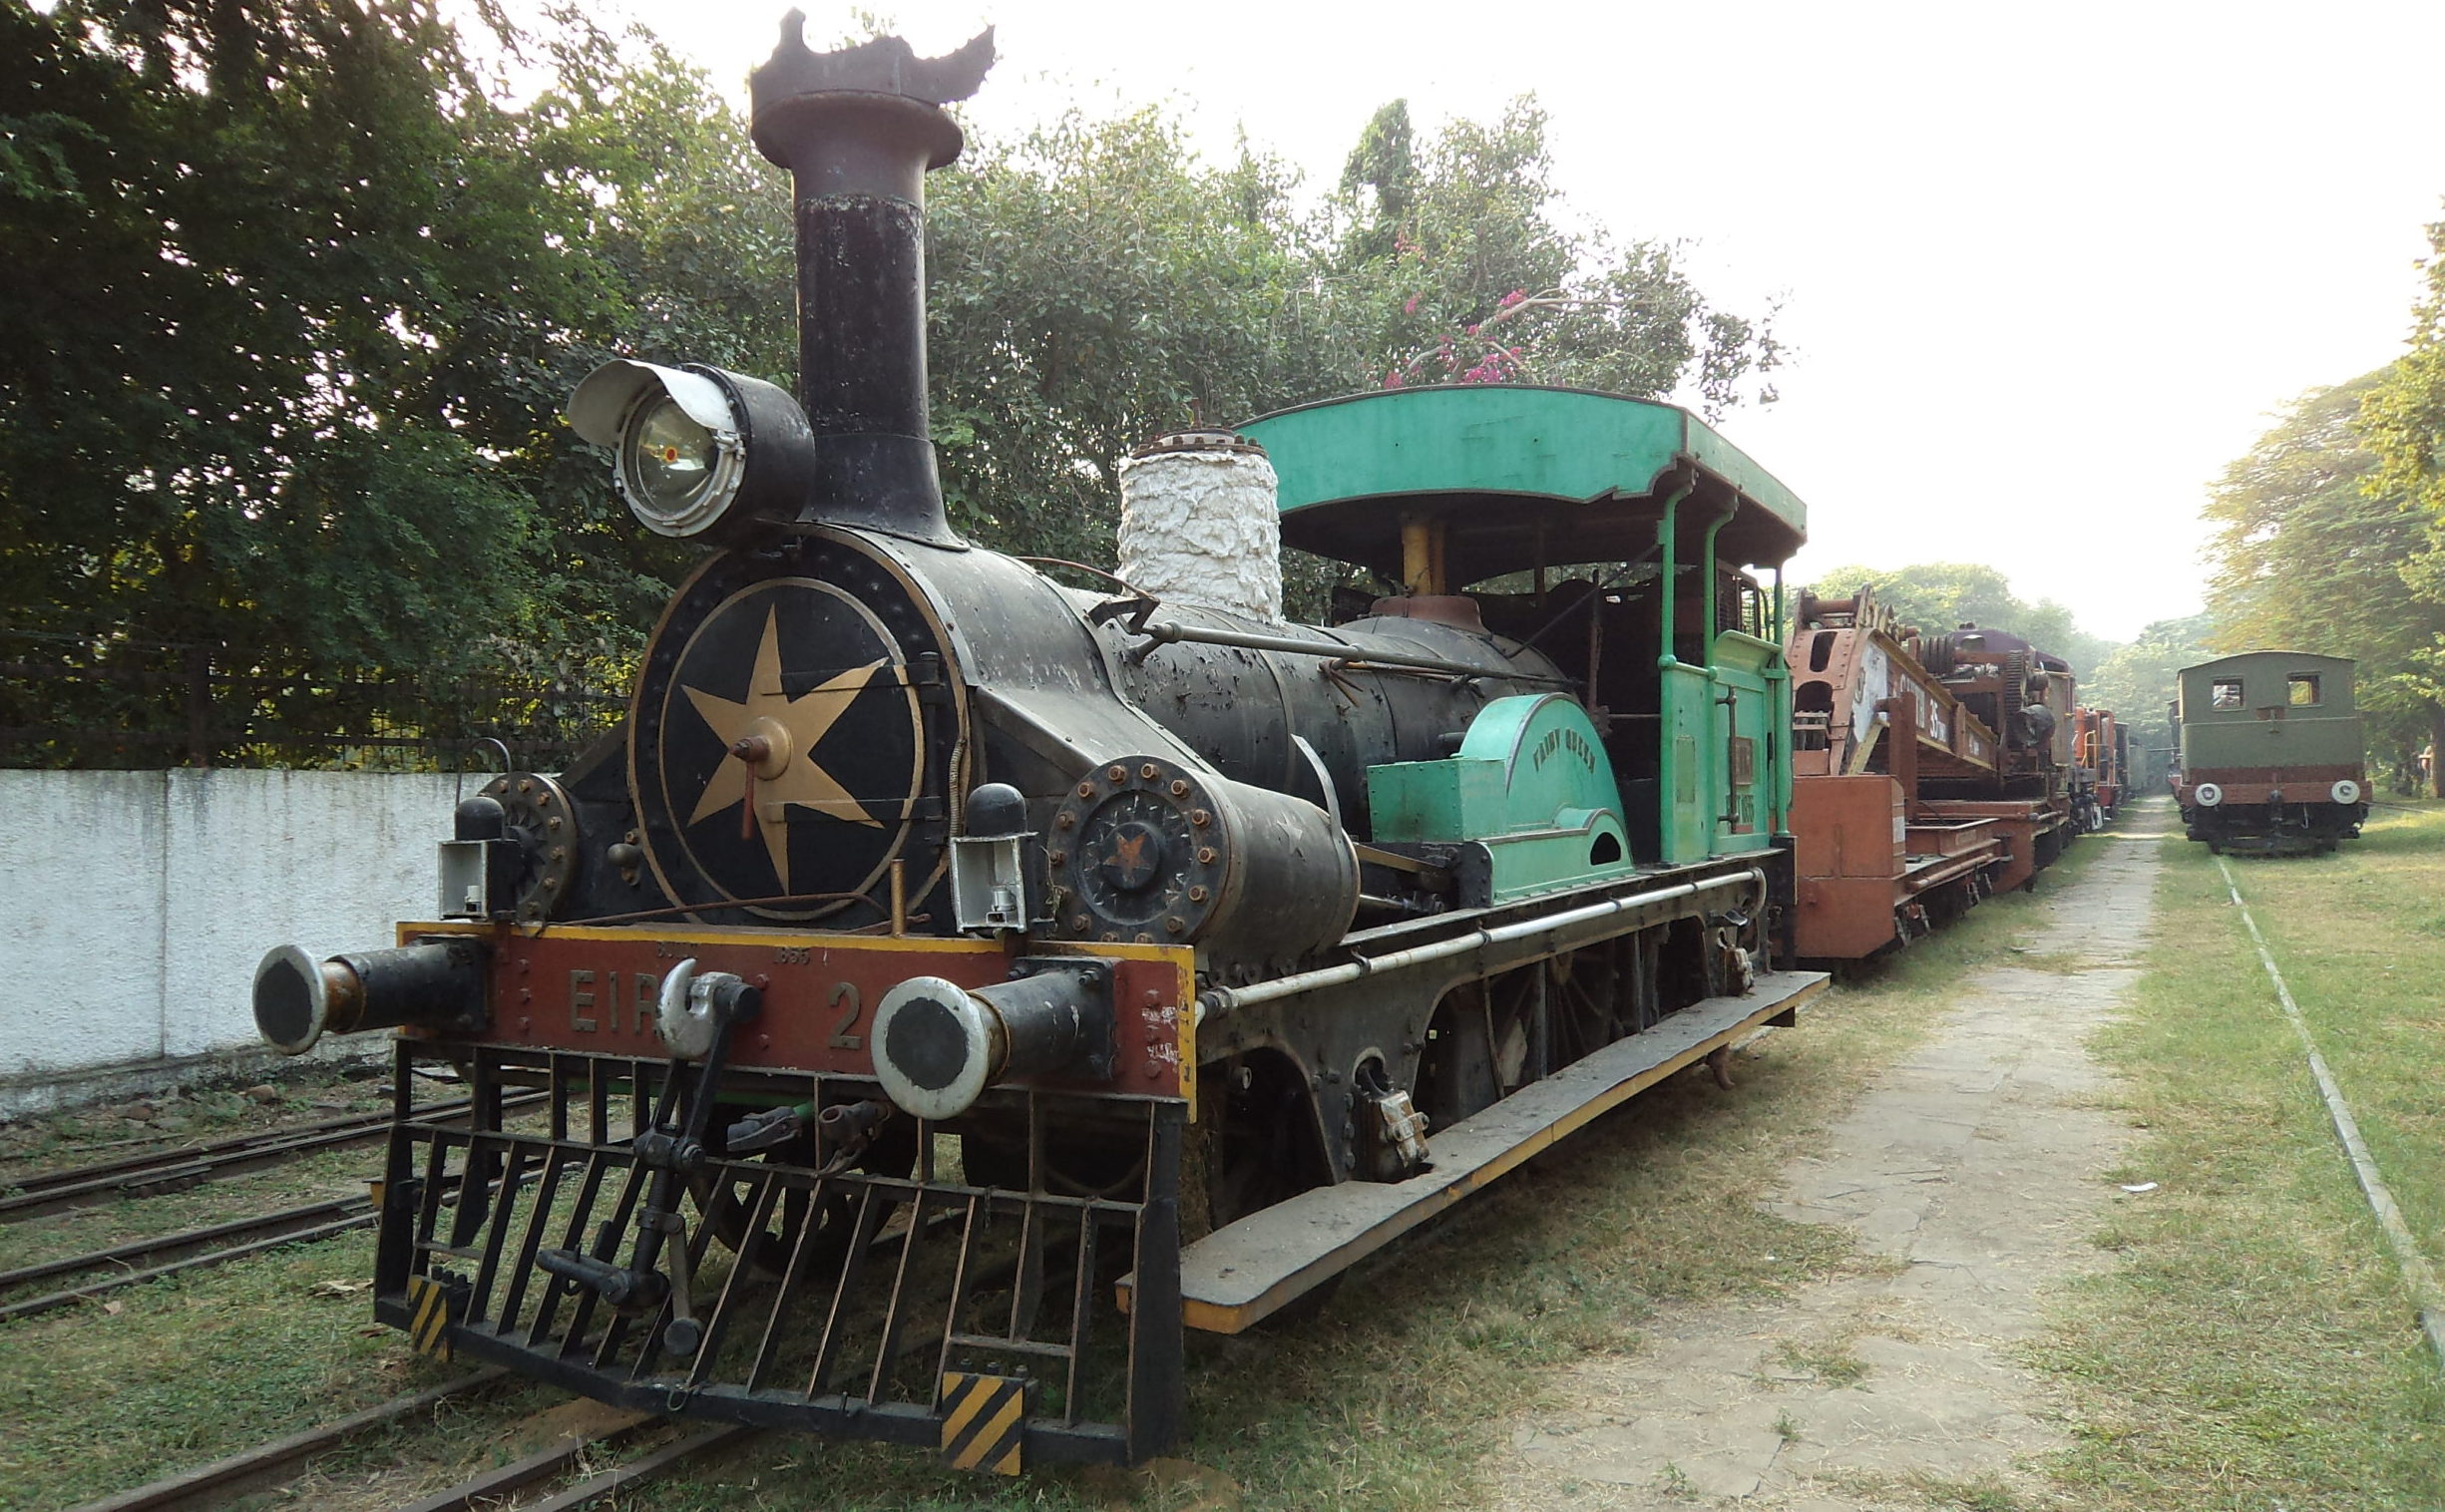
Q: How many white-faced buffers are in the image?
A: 4